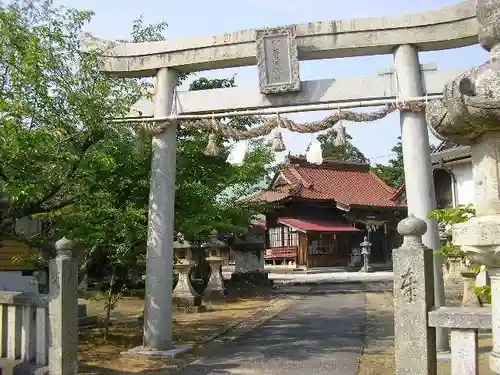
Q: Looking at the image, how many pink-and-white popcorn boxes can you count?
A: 0